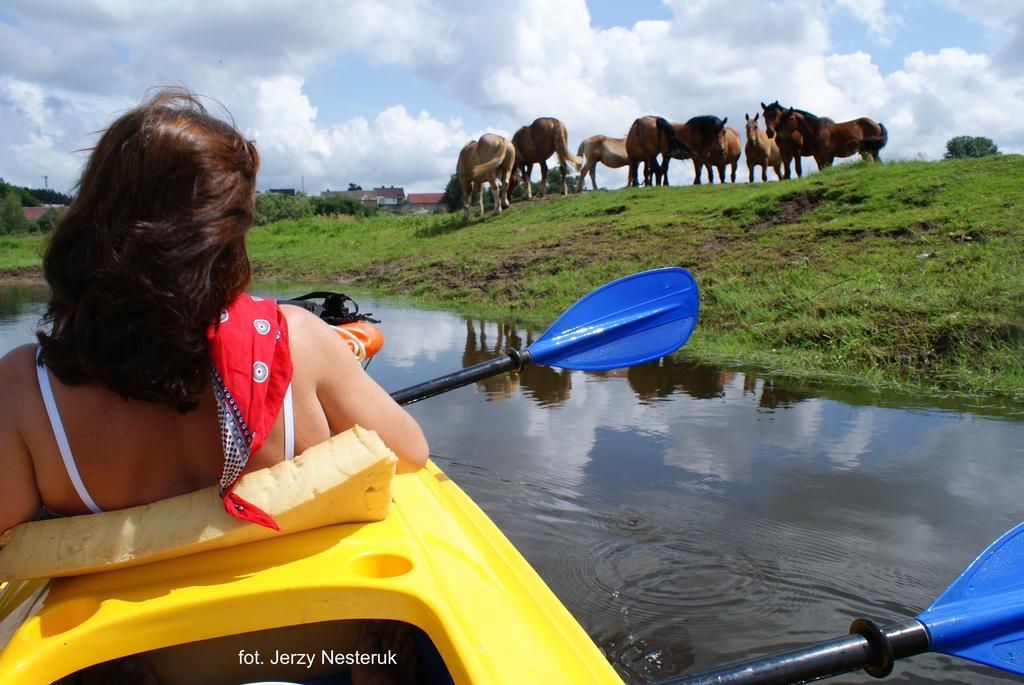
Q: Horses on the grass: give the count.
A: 9